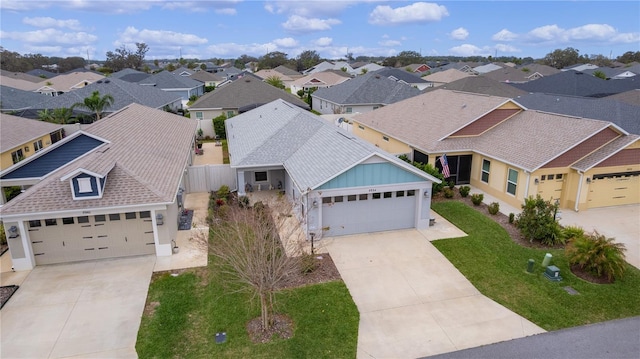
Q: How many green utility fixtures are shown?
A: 3